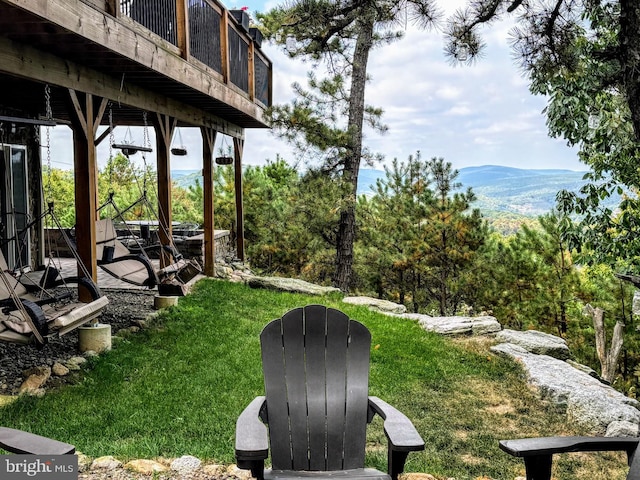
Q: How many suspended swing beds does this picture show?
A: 2